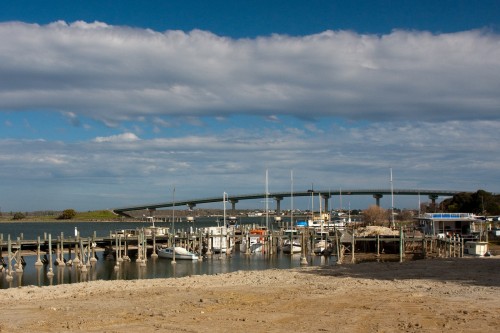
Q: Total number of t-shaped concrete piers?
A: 7